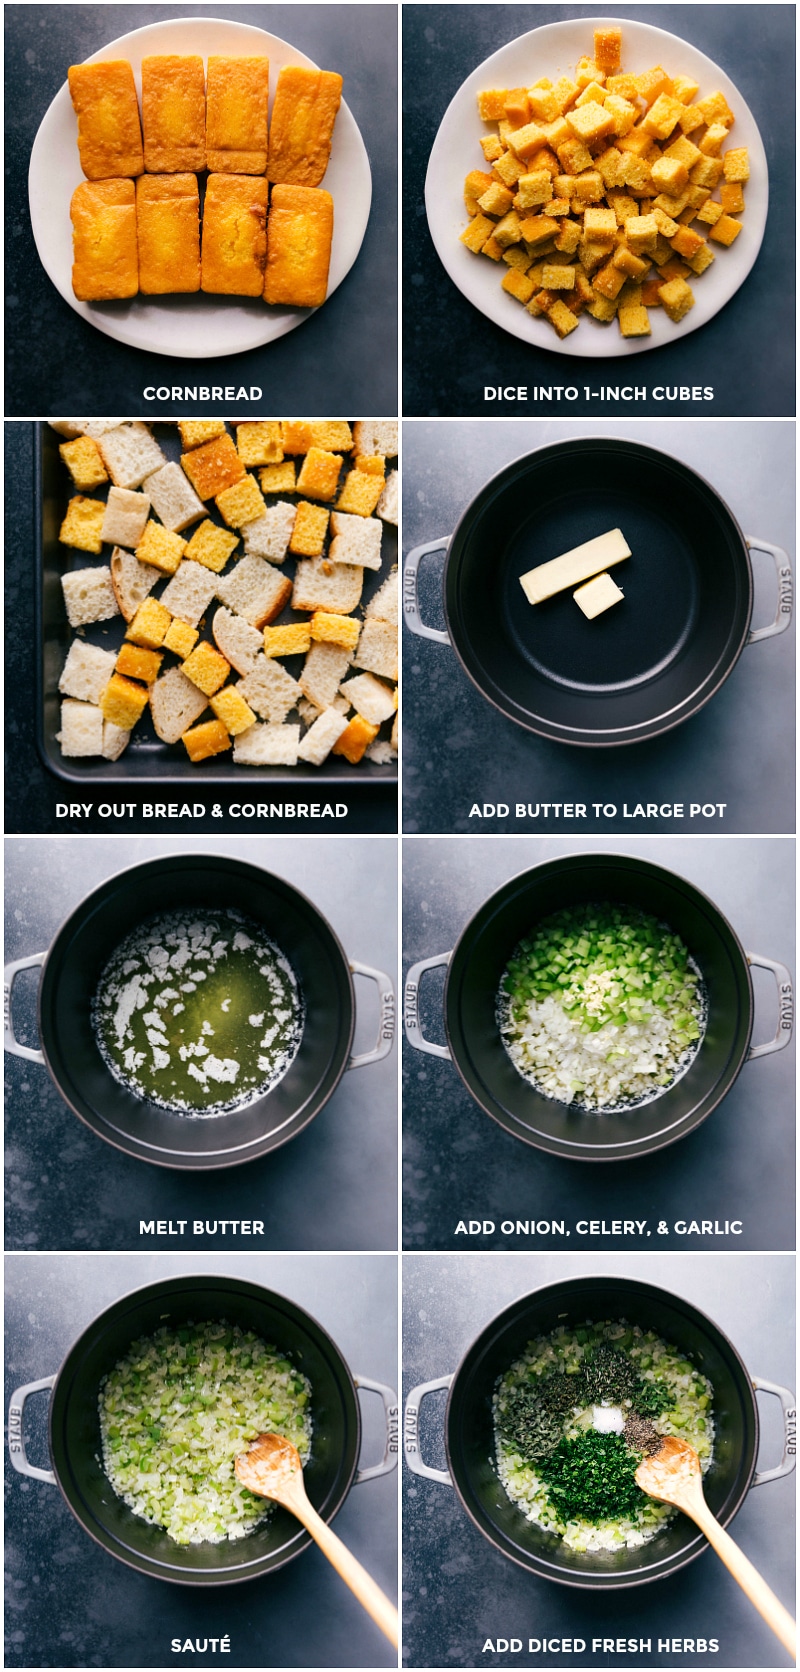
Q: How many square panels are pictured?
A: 8